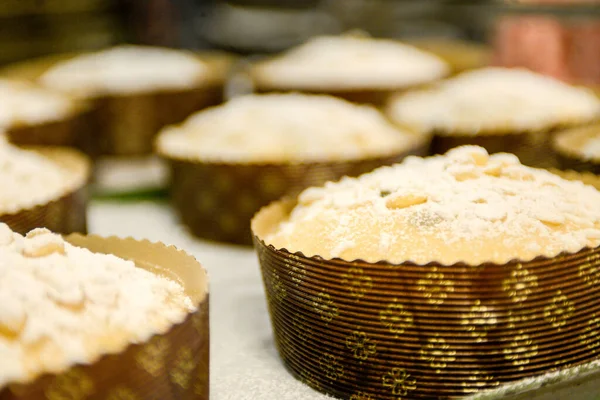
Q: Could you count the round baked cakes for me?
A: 9